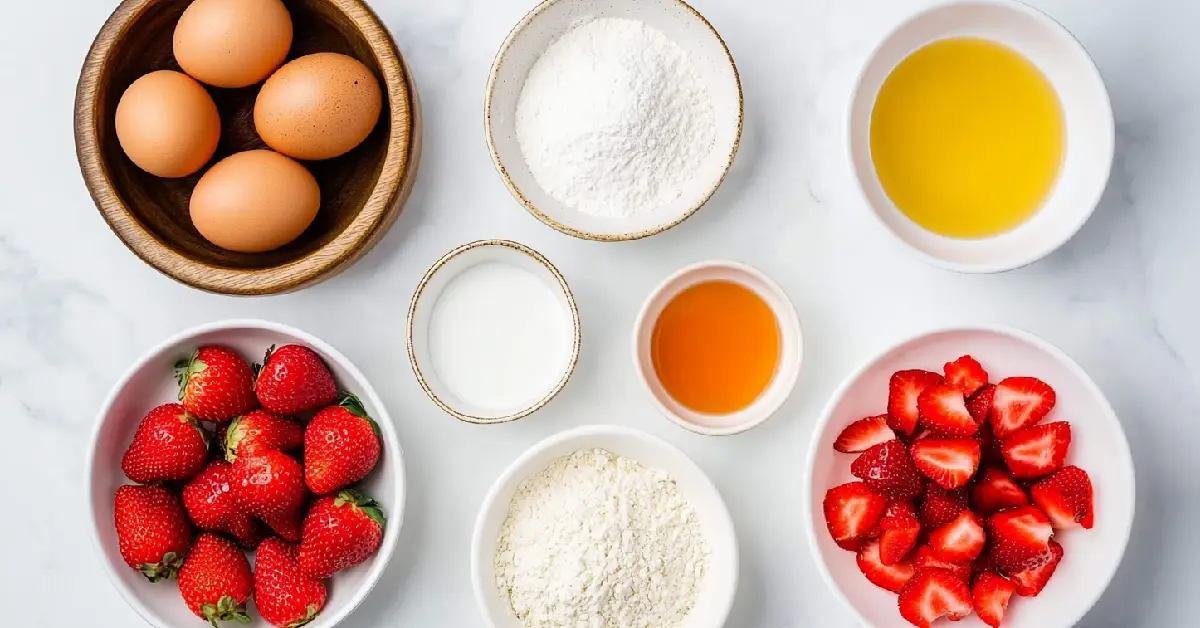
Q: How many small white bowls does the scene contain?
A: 2